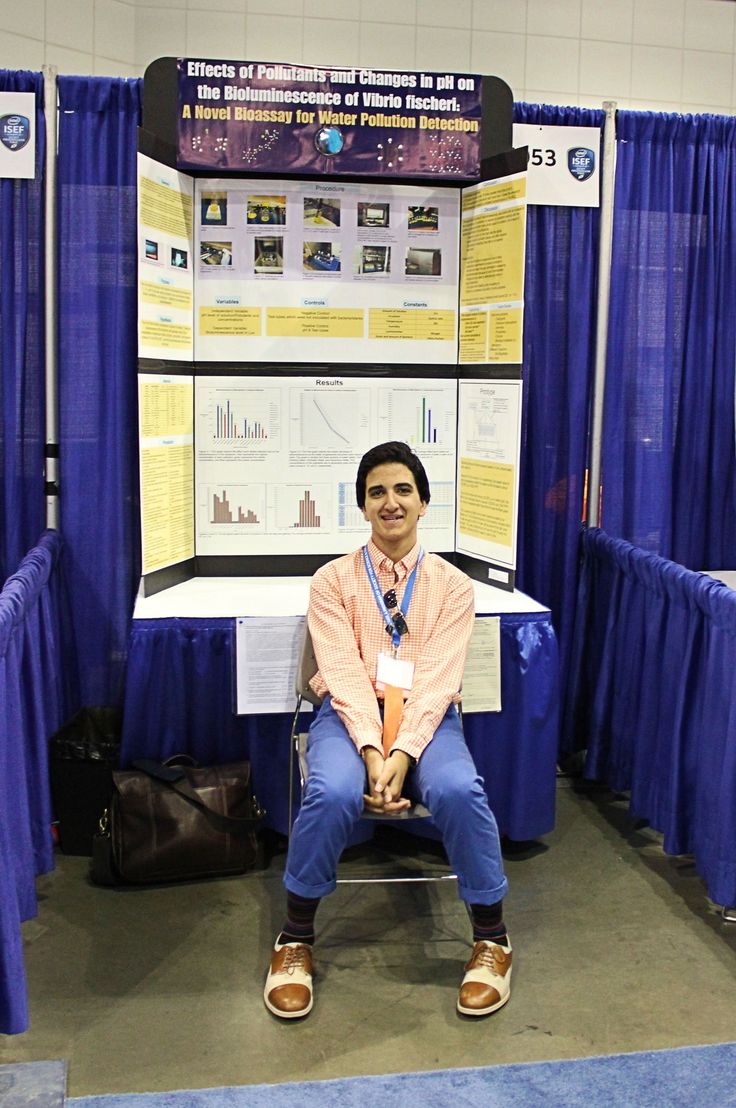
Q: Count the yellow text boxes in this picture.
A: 13